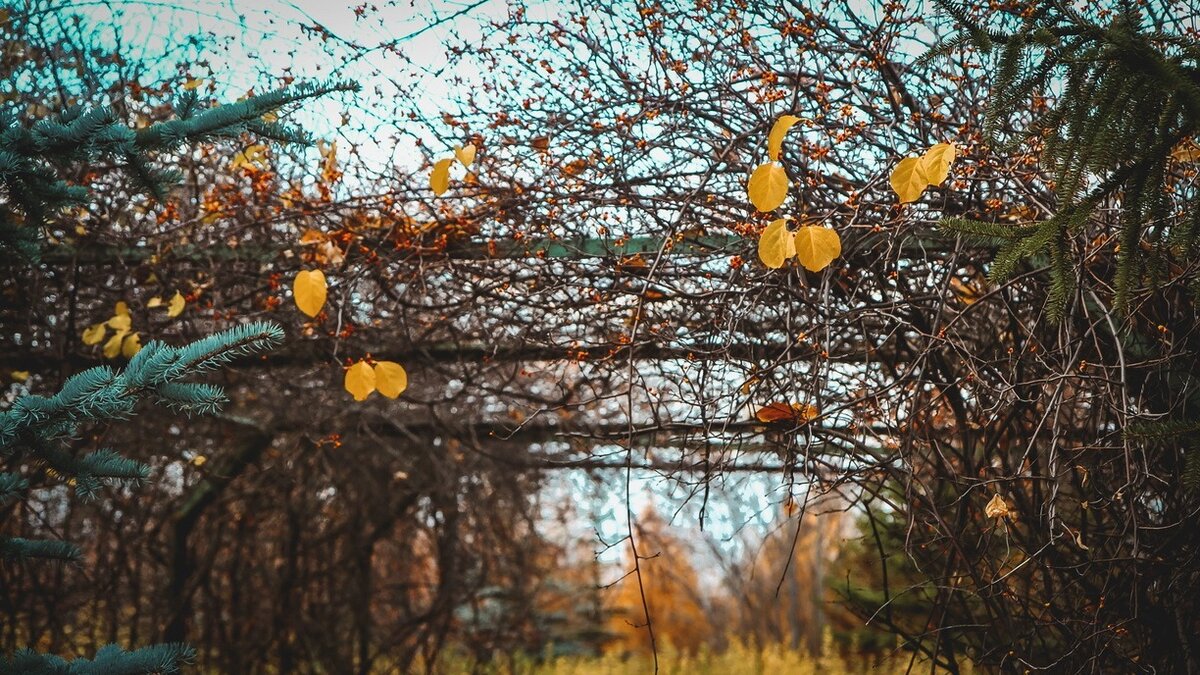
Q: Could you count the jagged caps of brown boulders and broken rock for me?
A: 0